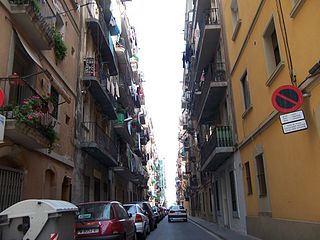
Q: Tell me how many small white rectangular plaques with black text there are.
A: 2